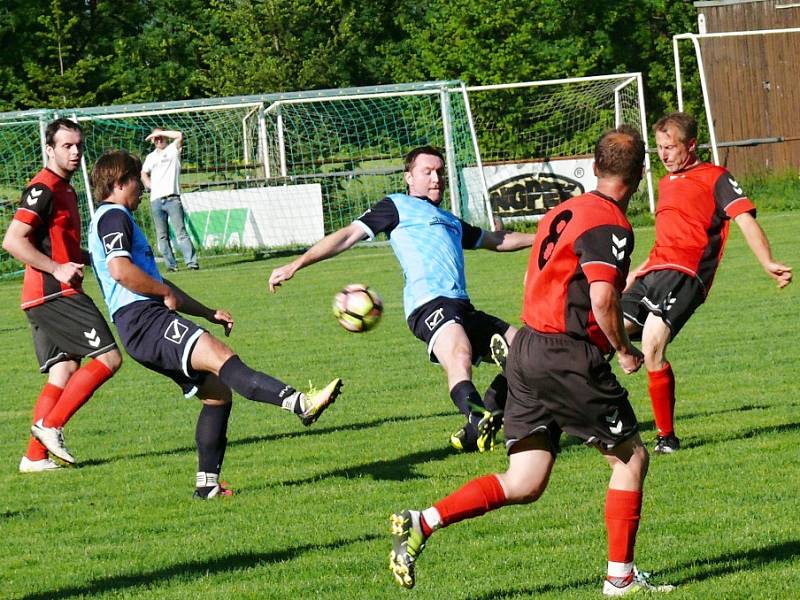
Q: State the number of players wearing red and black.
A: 3